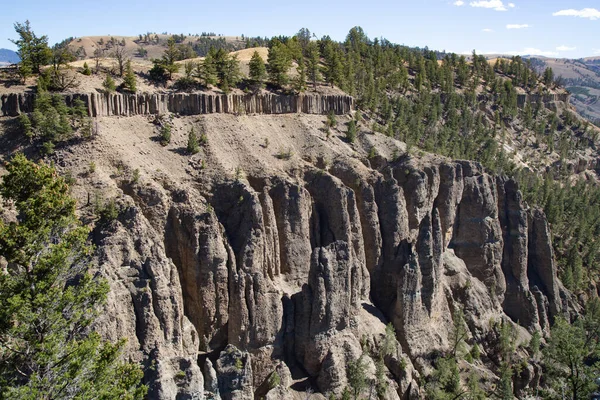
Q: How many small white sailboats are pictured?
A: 0